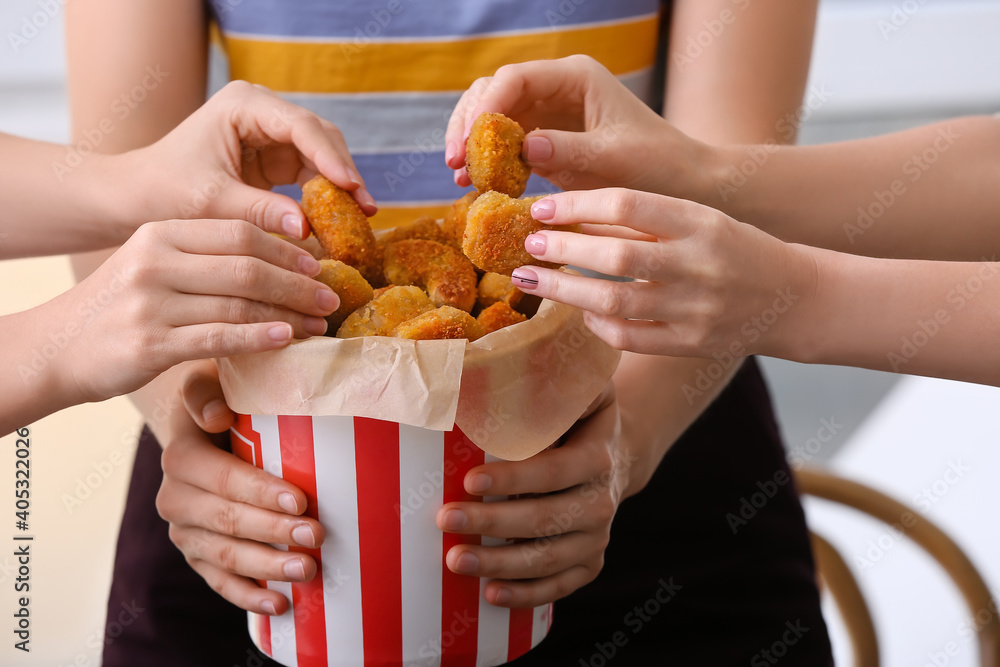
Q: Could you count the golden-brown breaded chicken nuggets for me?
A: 11